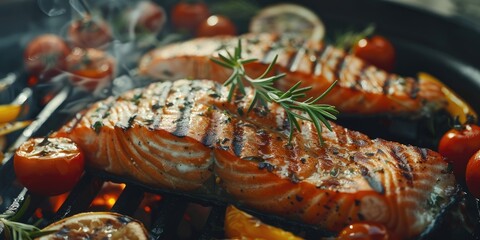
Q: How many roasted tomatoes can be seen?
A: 11